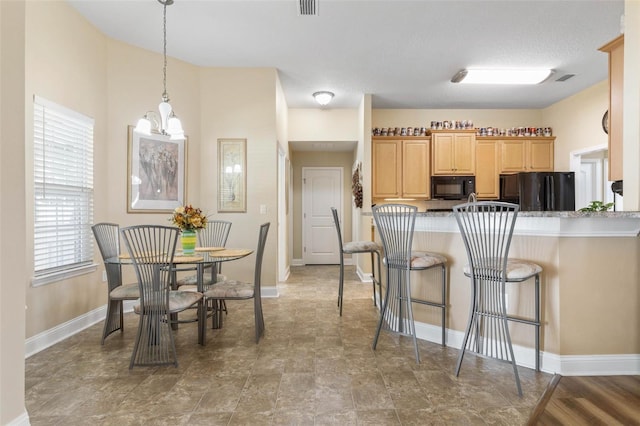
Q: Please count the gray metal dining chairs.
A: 4